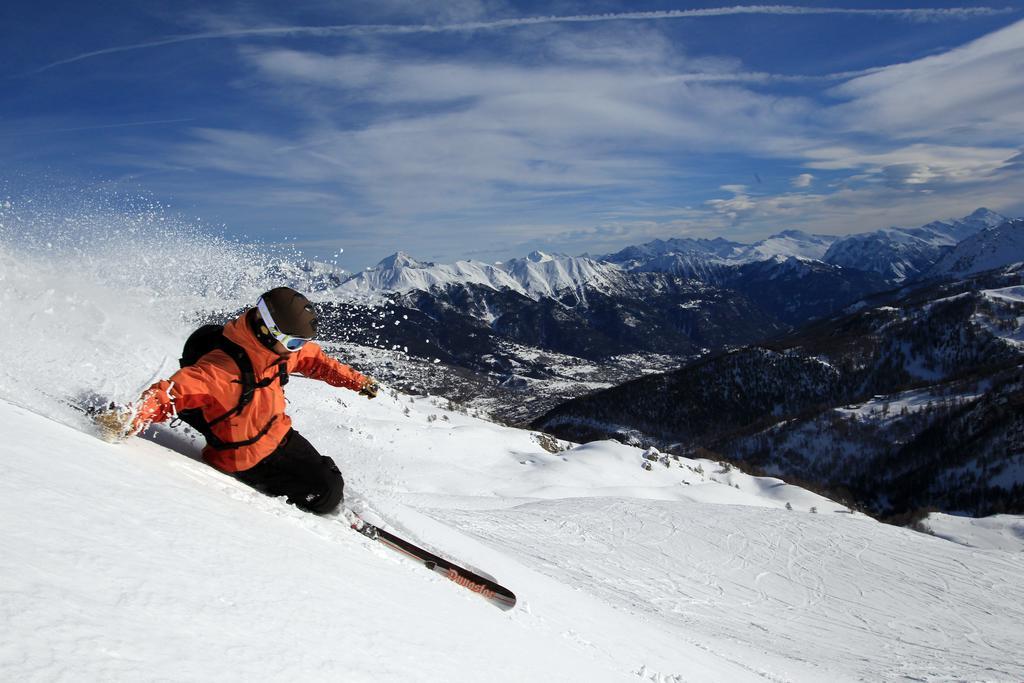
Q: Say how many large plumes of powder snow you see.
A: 1